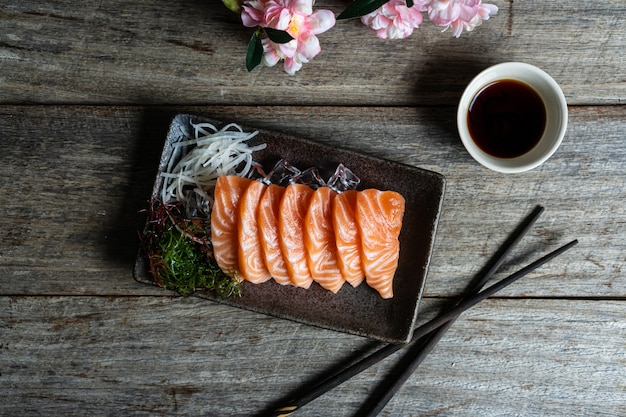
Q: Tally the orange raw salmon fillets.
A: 7